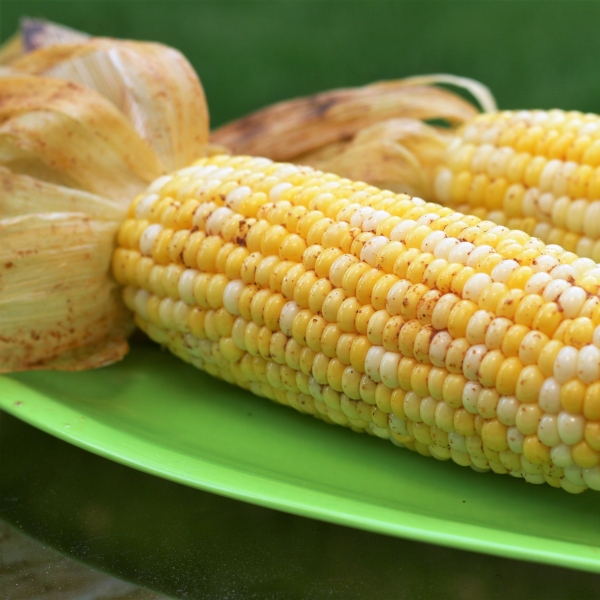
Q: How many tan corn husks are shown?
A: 2